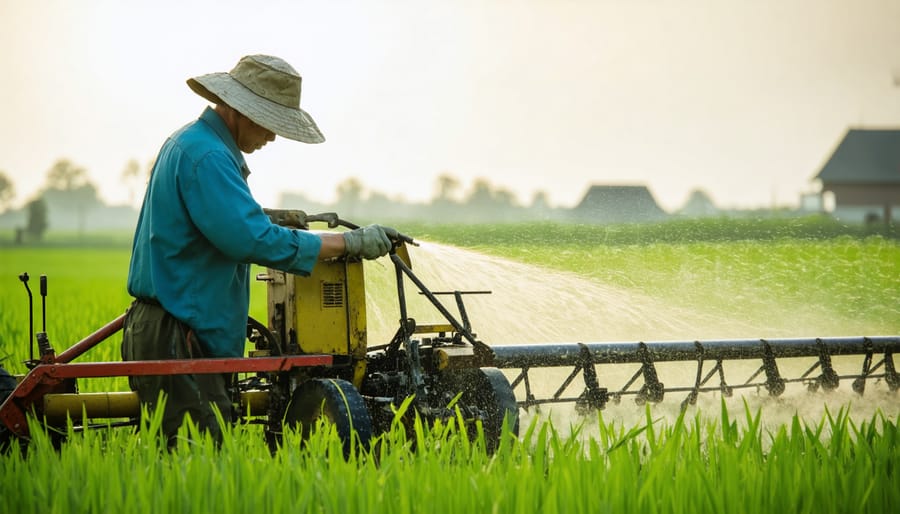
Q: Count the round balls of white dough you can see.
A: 0